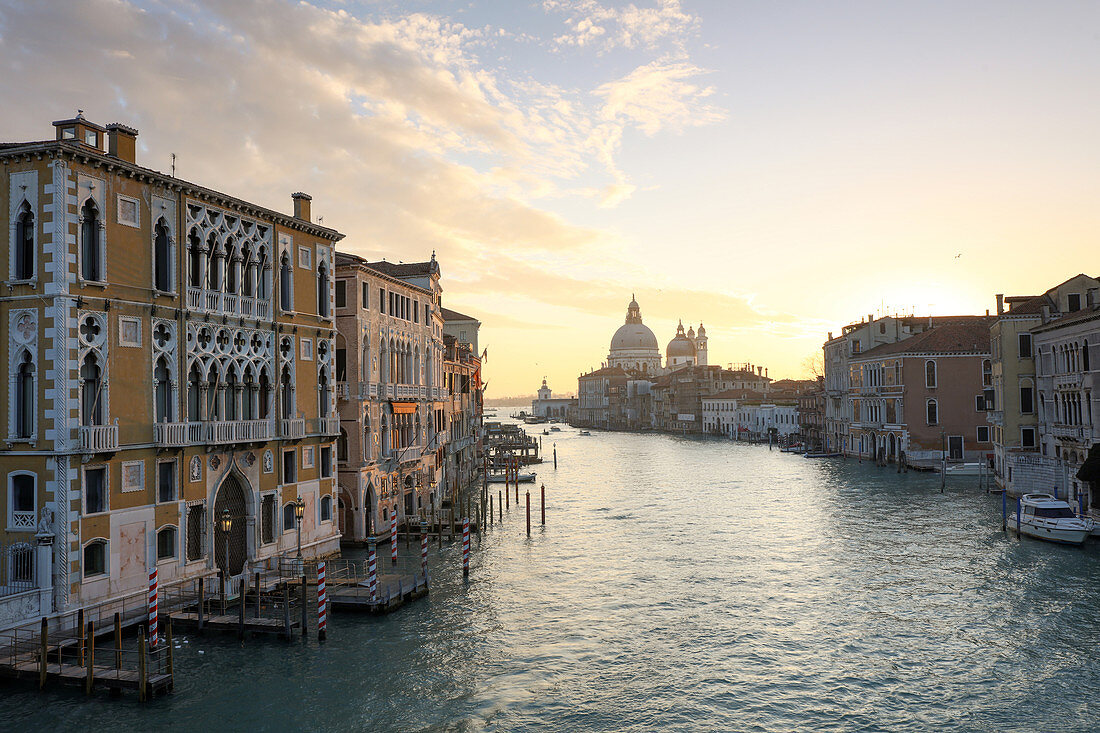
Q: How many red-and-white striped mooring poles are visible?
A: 6